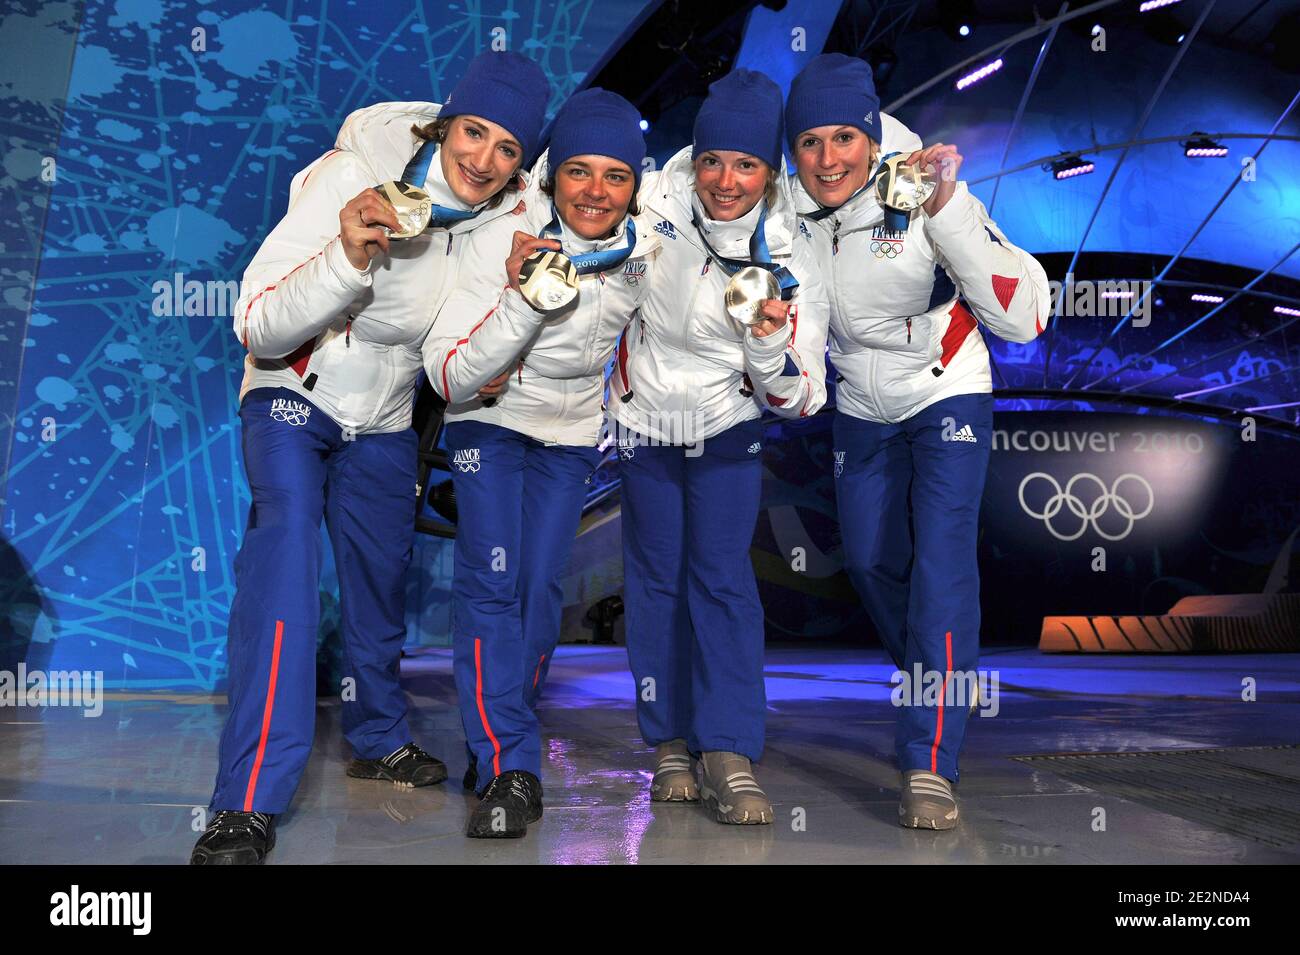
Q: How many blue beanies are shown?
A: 4